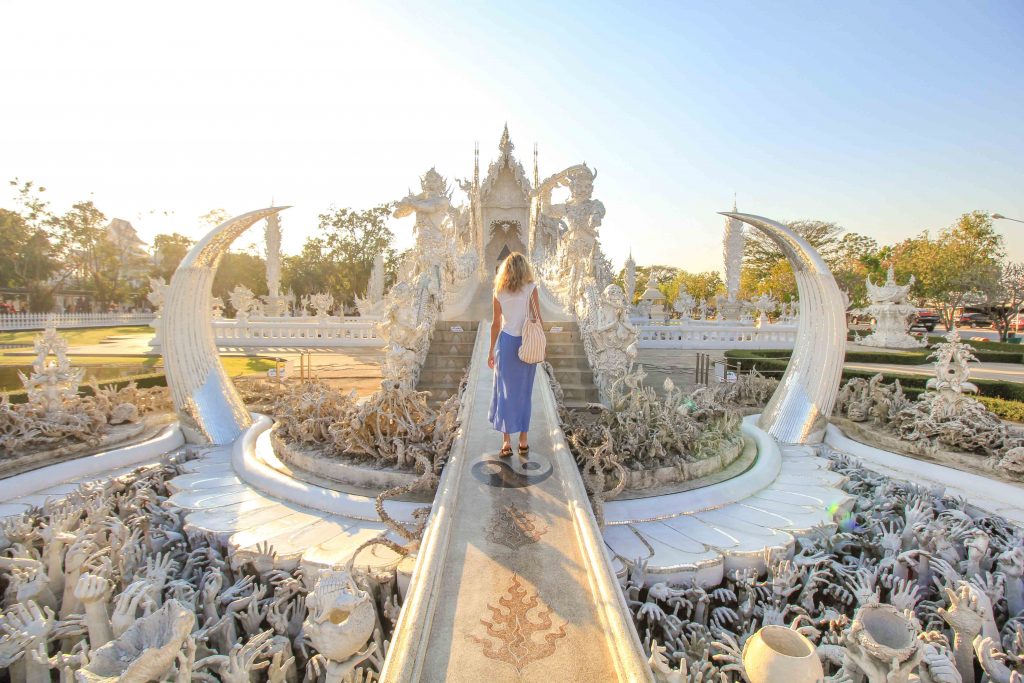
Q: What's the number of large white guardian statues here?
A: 2